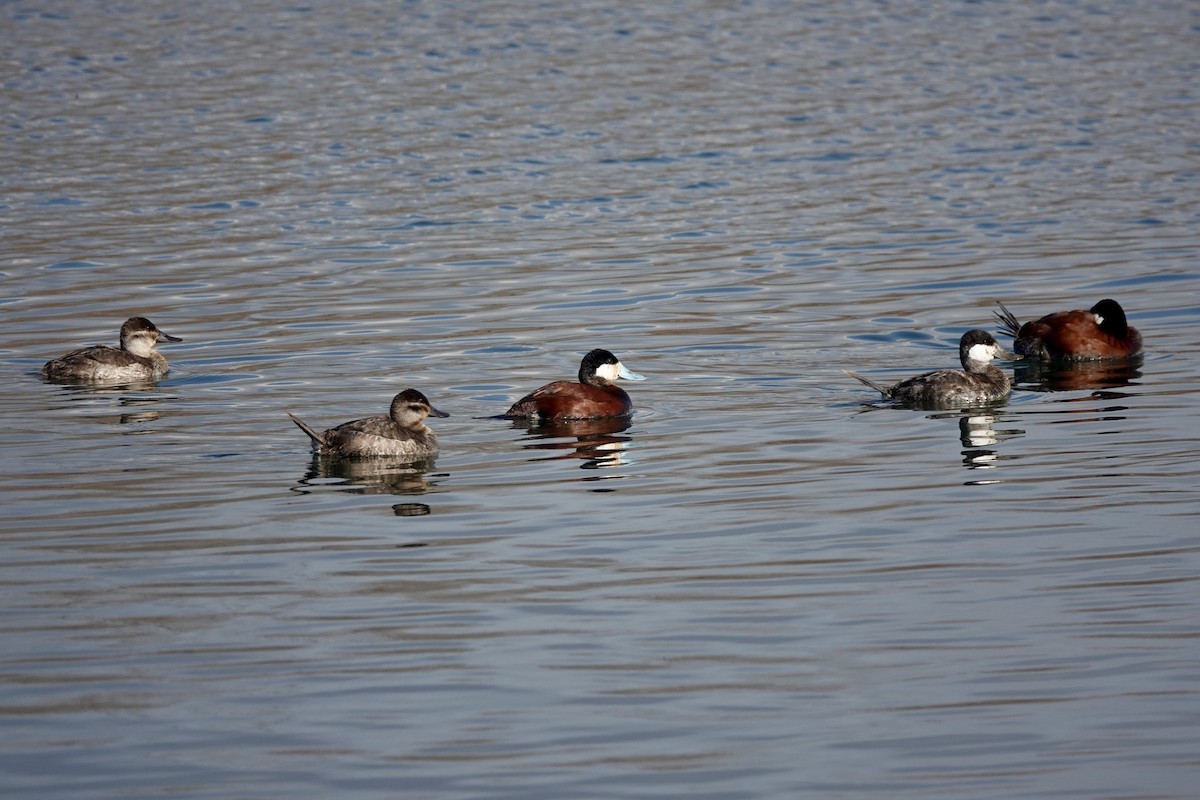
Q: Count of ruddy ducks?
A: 5